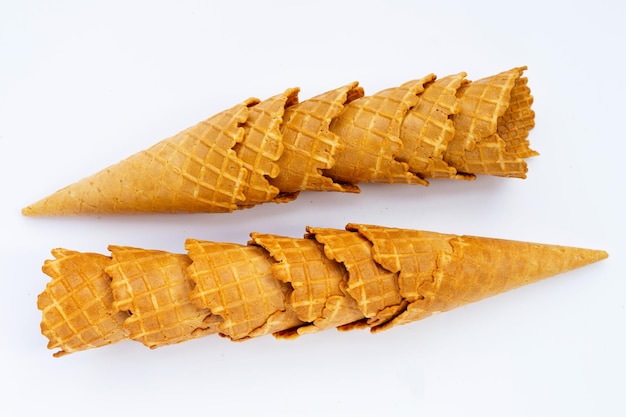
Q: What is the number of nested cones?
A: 12